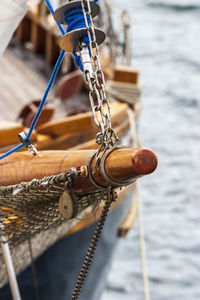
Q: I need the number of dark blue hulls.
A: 1